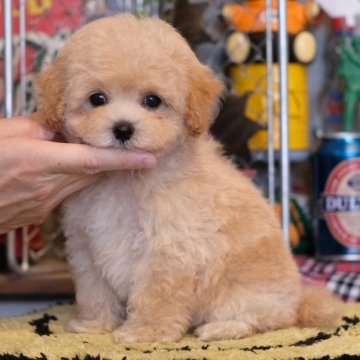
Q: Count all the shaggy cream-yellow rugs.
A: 1